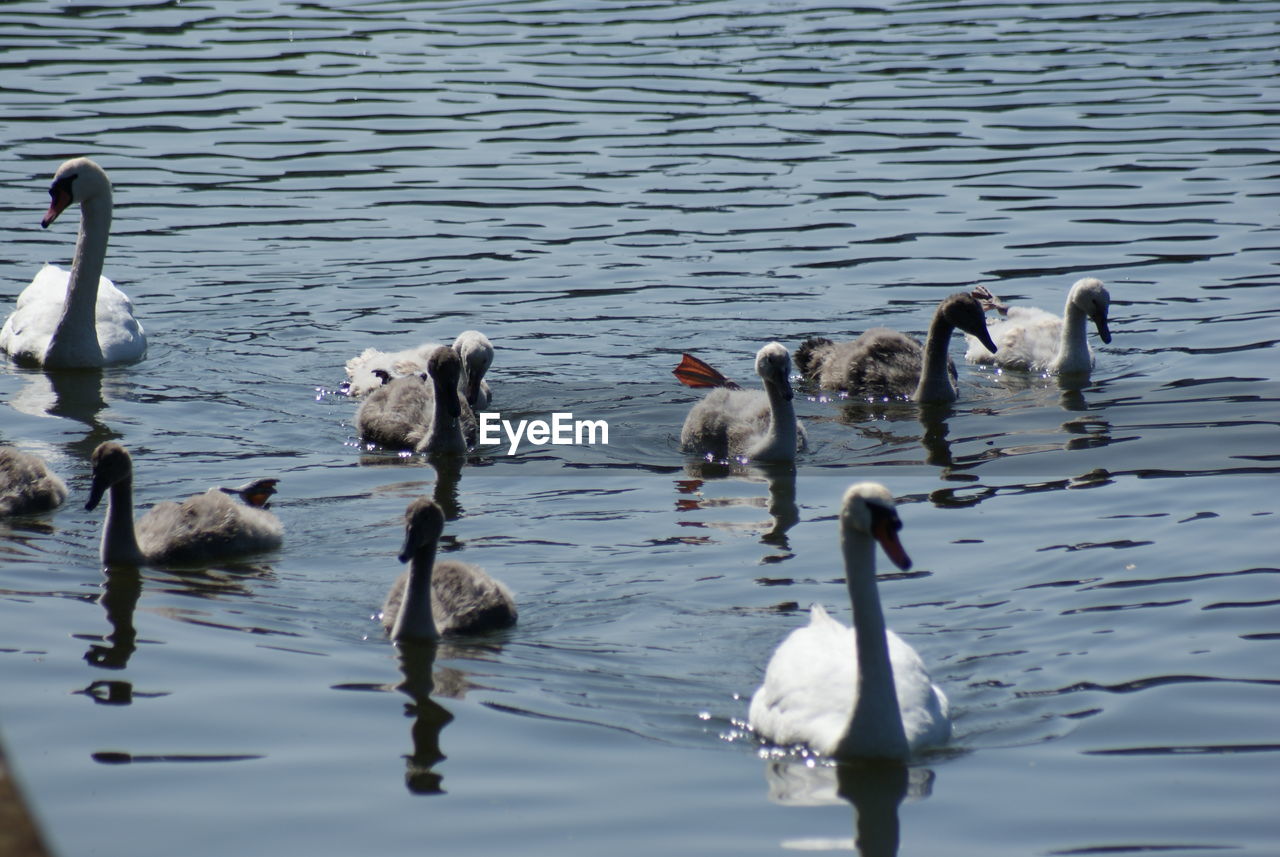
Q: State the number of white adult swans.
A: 2